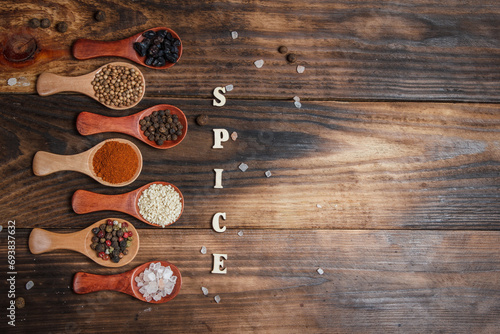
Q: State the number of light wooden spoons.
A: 3